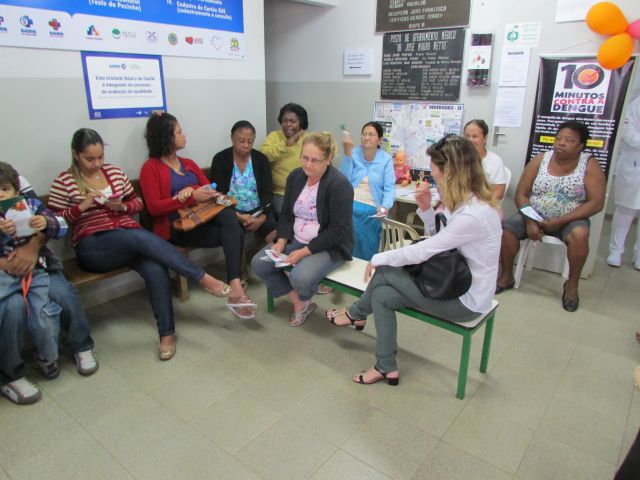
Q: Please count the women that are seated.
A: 9